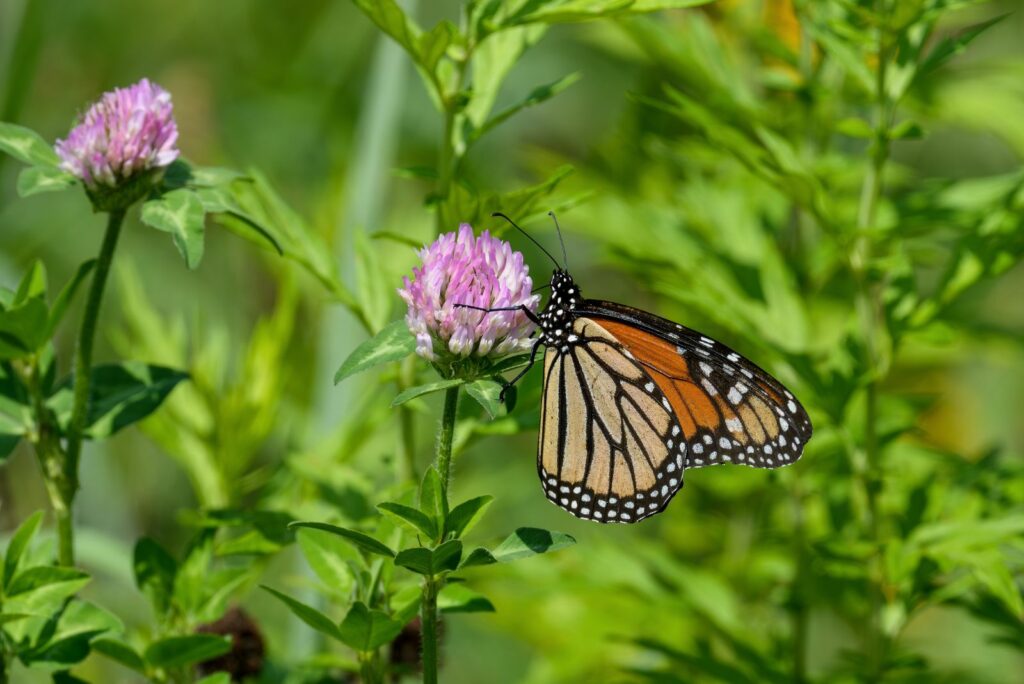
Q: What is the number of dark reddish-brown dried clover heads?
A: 2